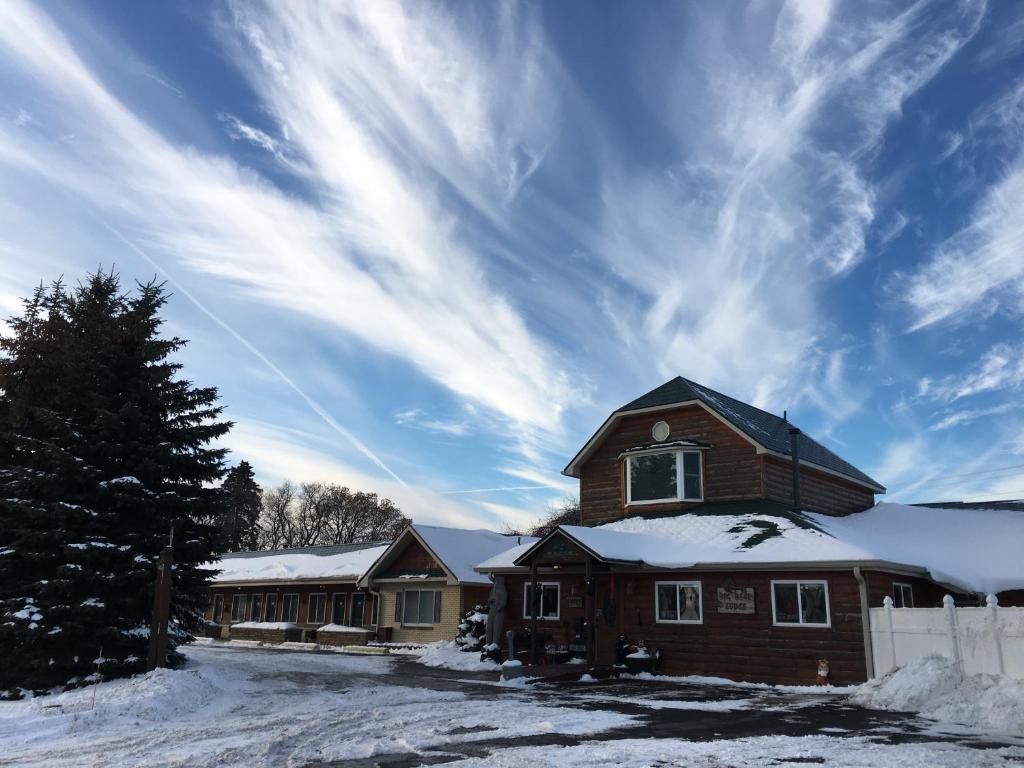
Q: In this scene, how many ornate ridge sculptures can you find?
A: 0